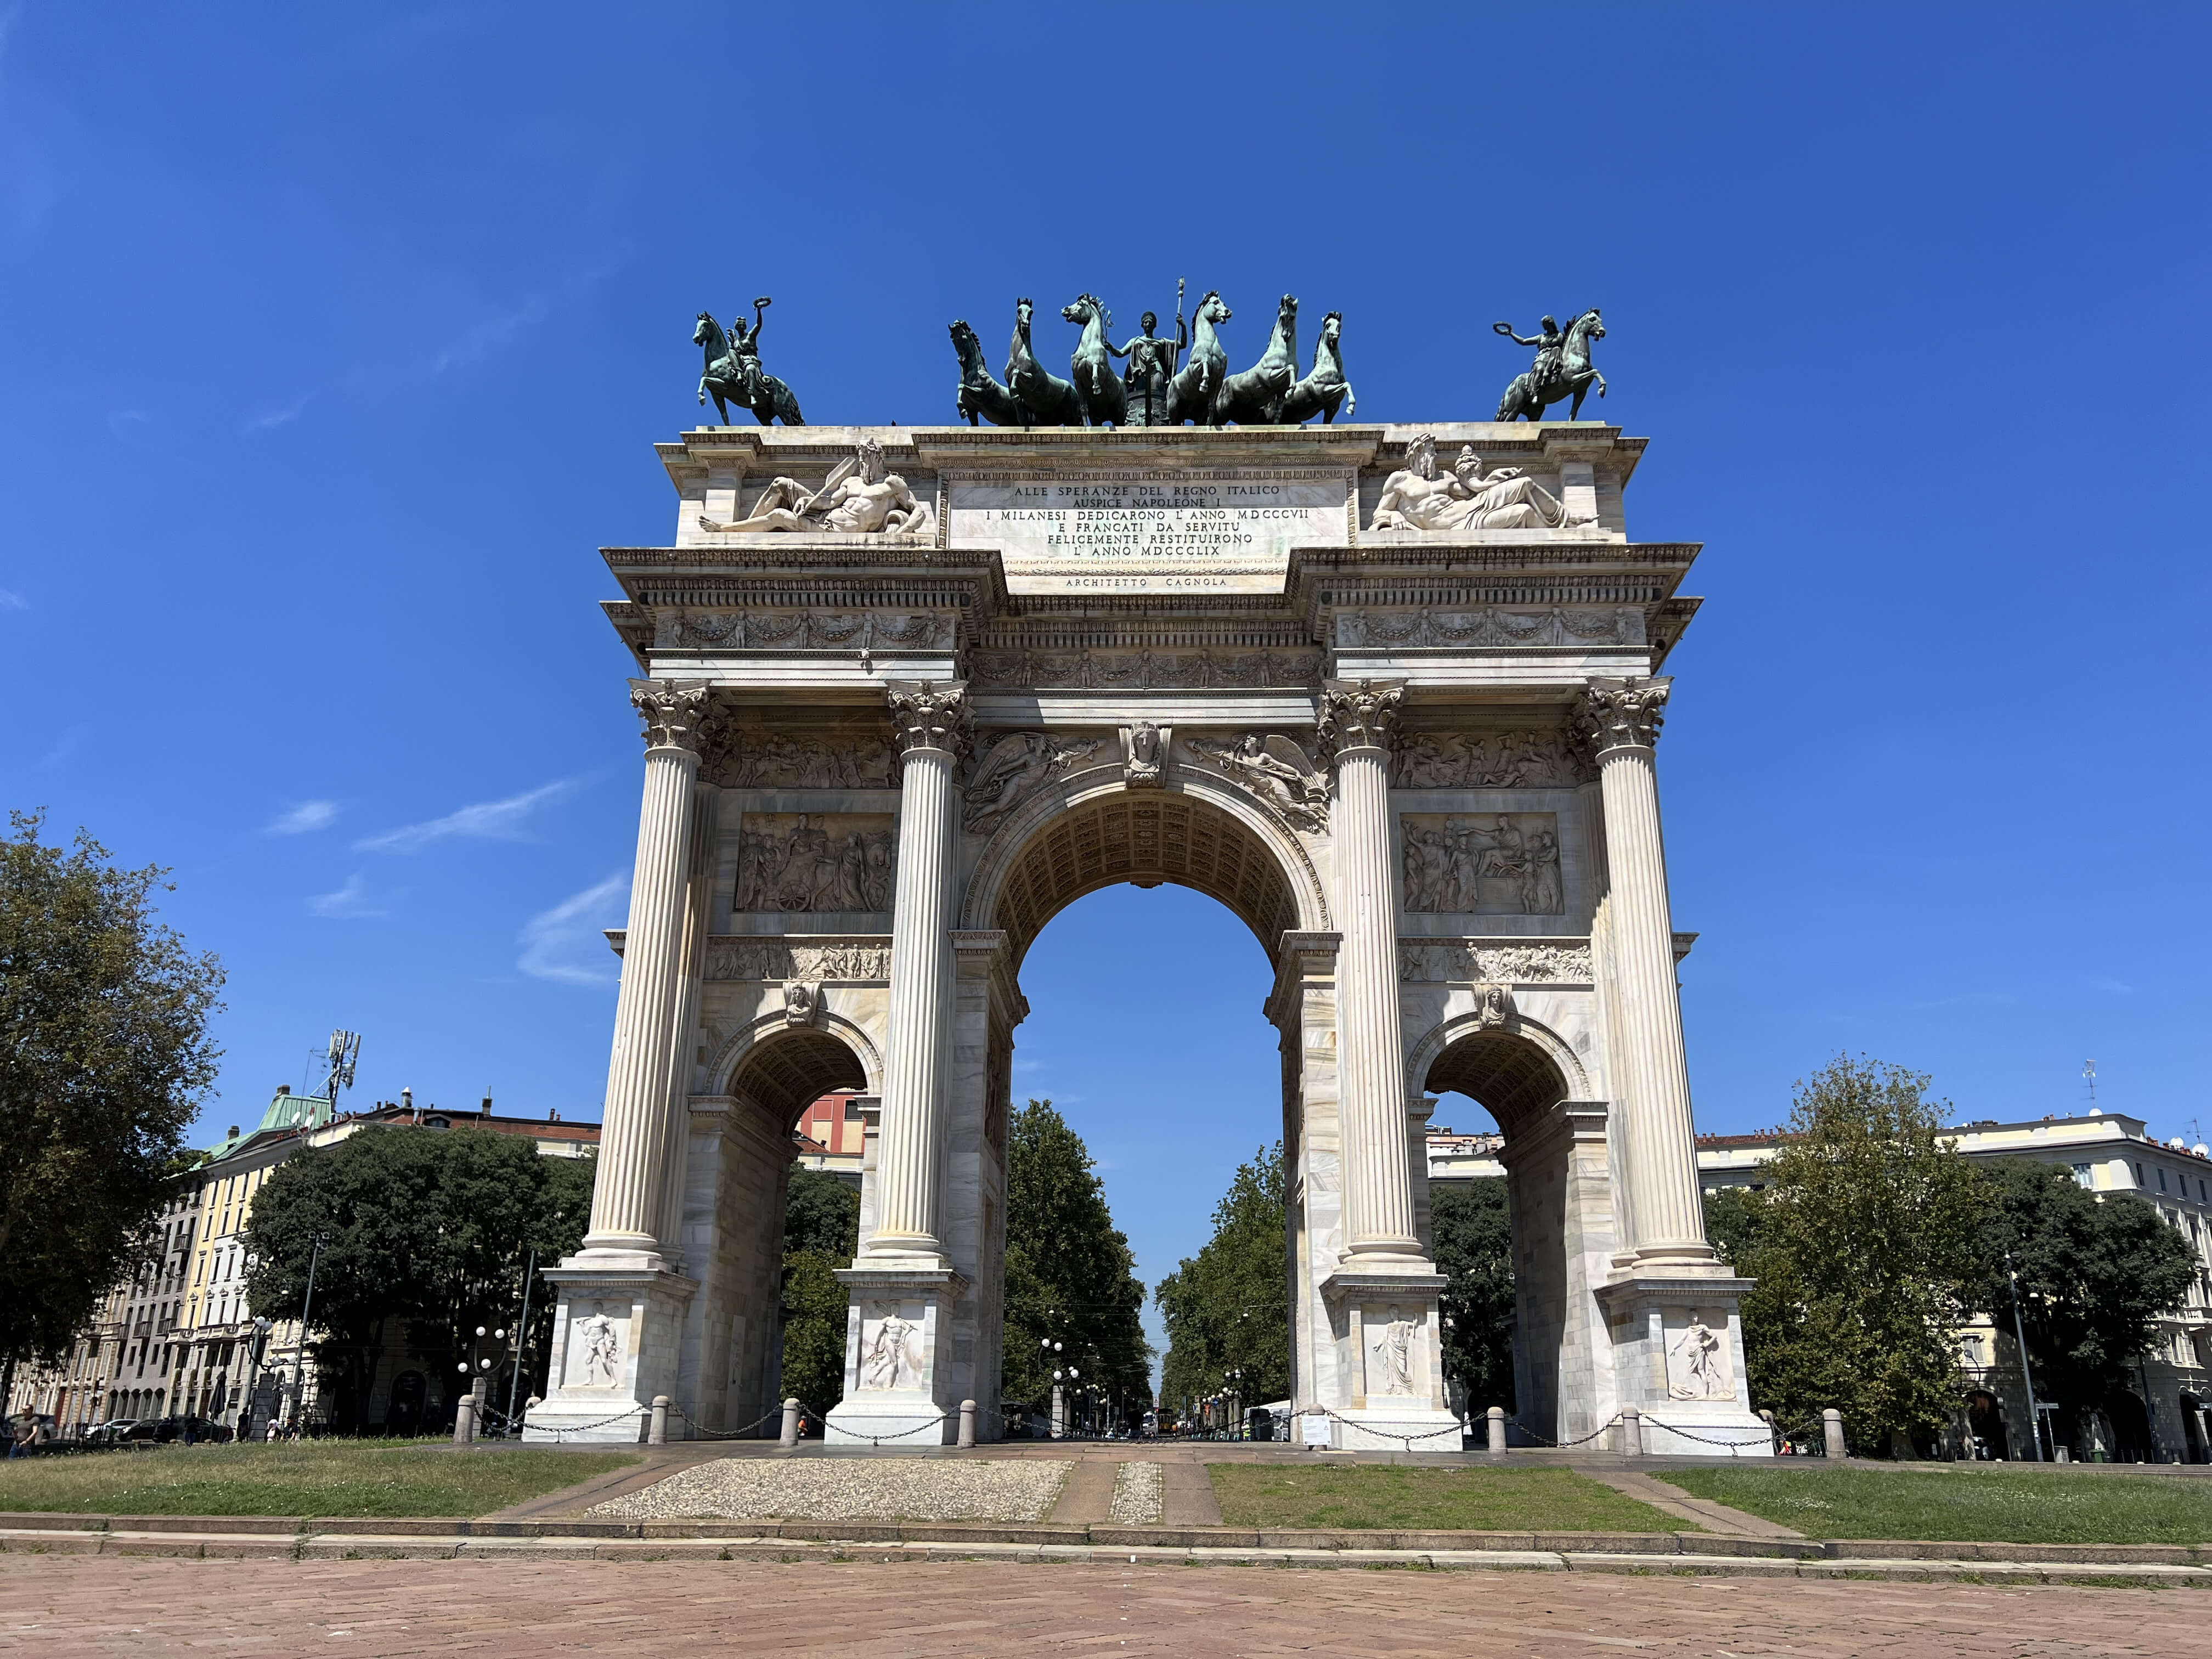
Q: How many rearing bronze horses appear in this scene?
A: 8